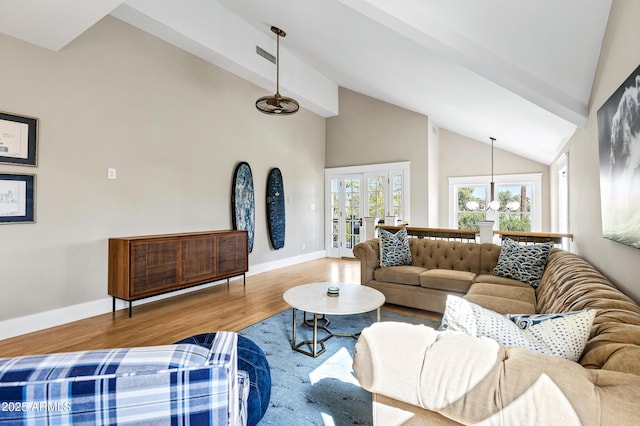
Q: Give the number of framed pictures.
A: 2